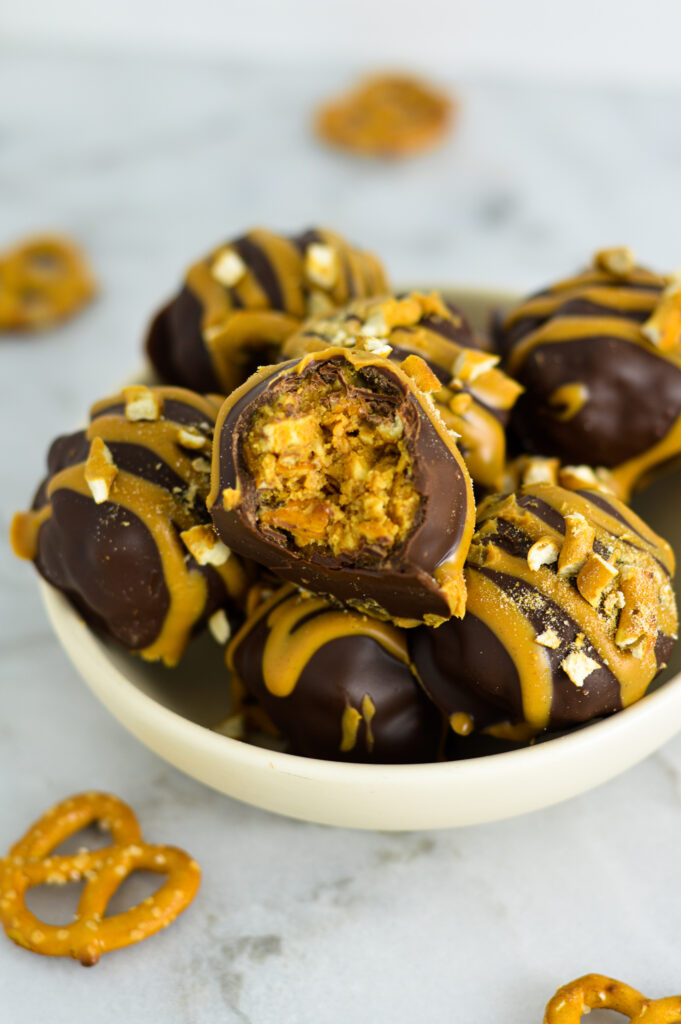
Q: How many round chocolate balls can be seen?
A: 7